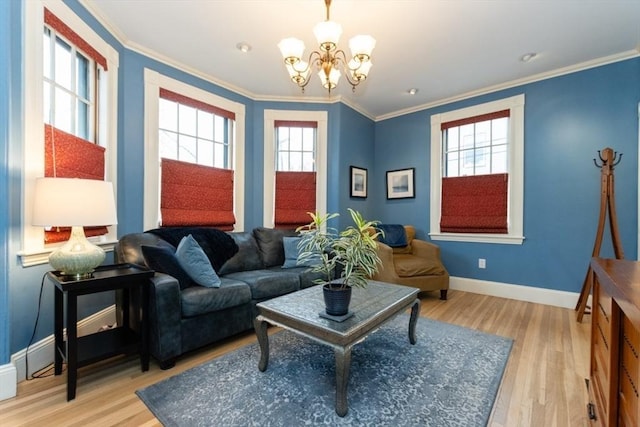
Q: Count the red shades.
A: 4